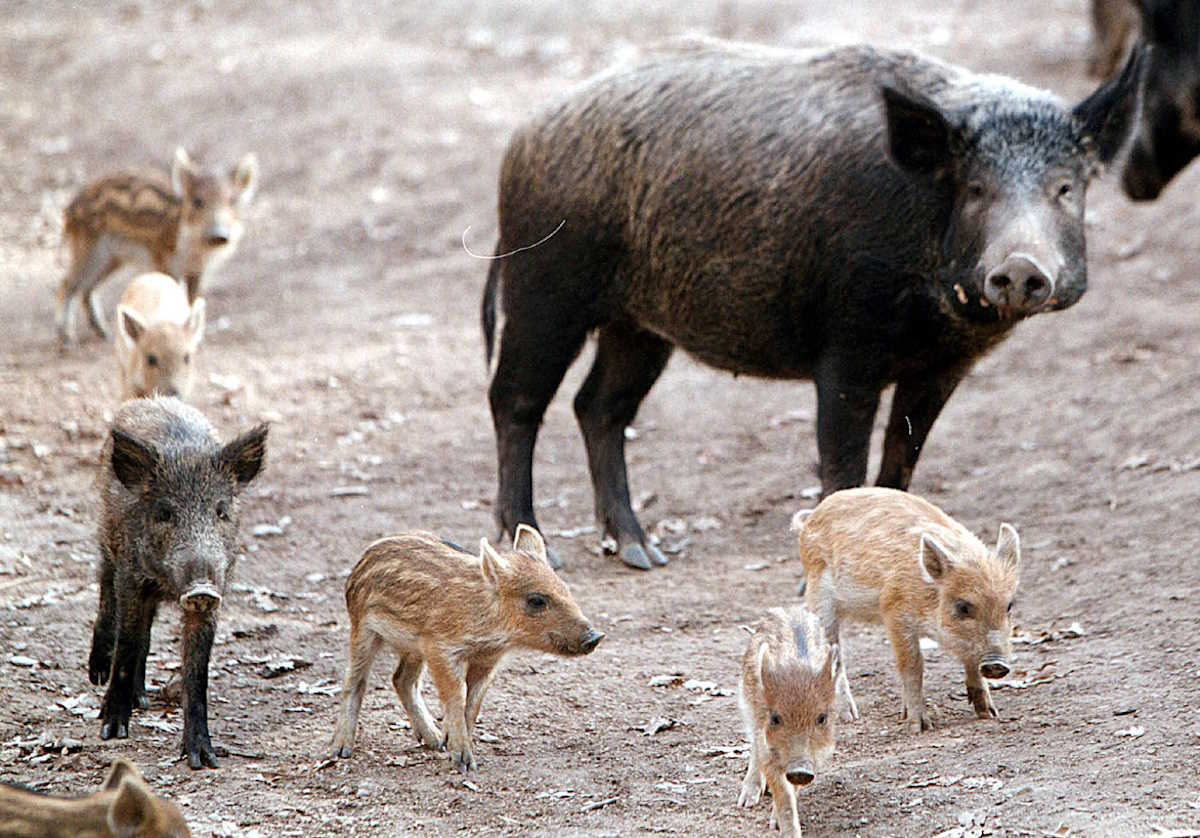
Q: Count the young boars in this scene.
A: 7